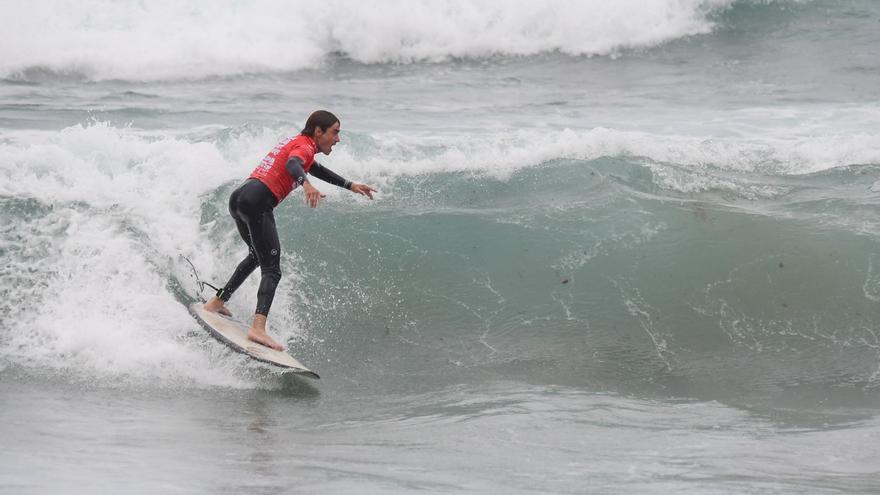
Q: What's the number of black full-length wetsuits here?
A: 1